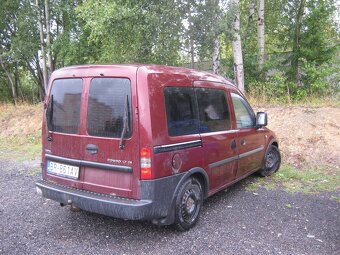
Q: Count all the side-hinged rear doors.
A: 2